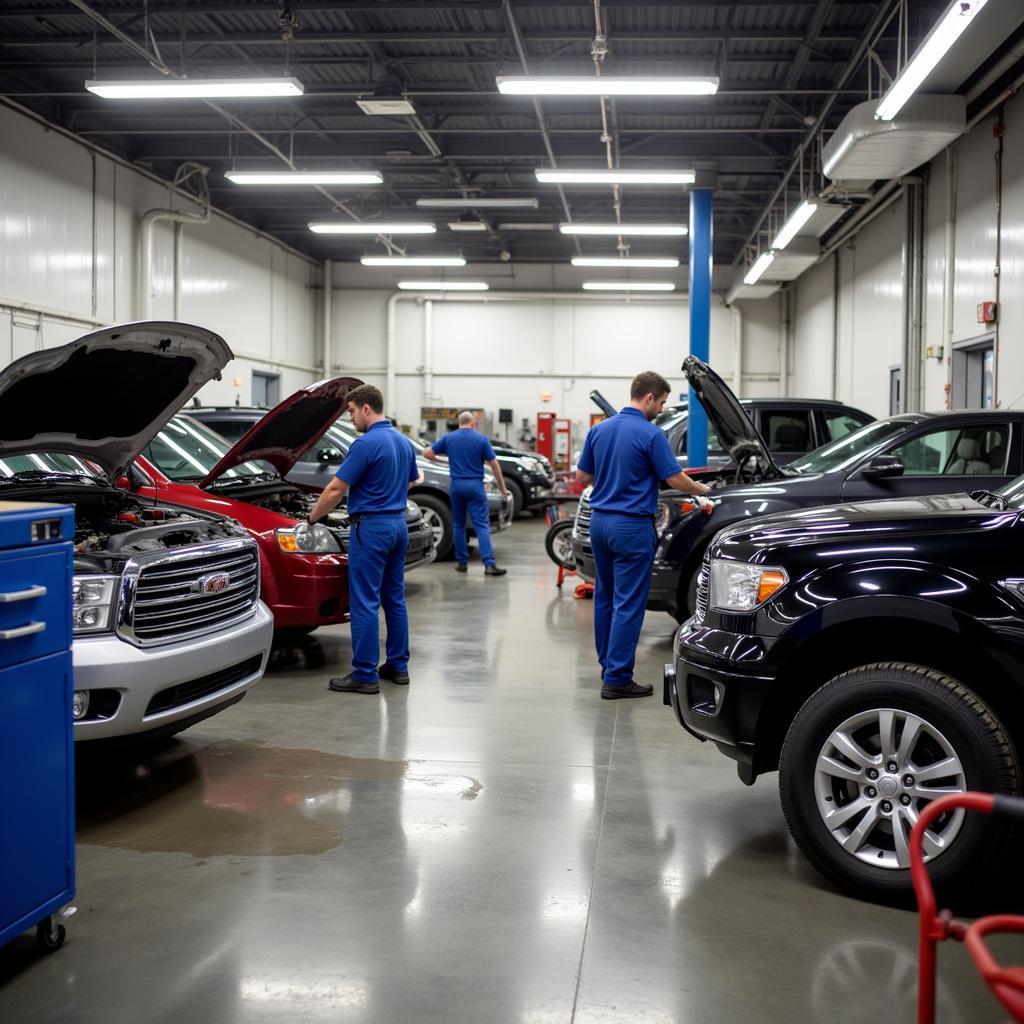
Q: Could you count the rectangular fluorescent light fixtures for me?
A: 13